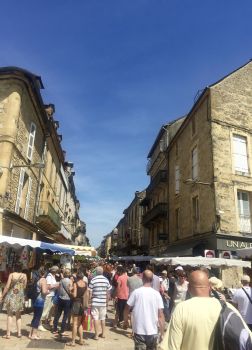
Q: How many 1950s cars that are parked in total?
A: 0